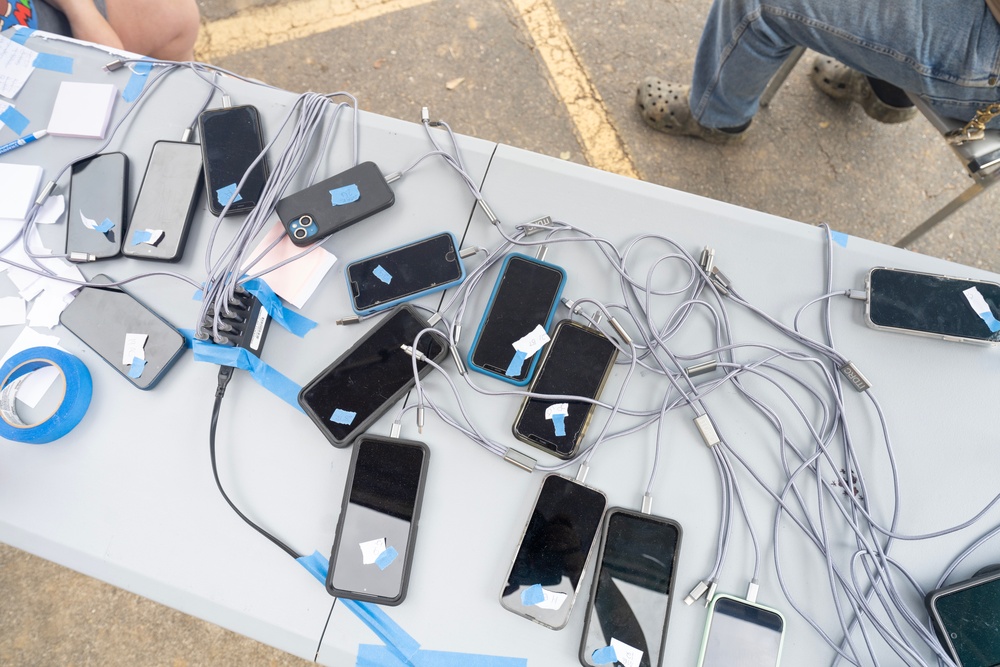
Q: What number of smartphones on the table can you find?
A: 15